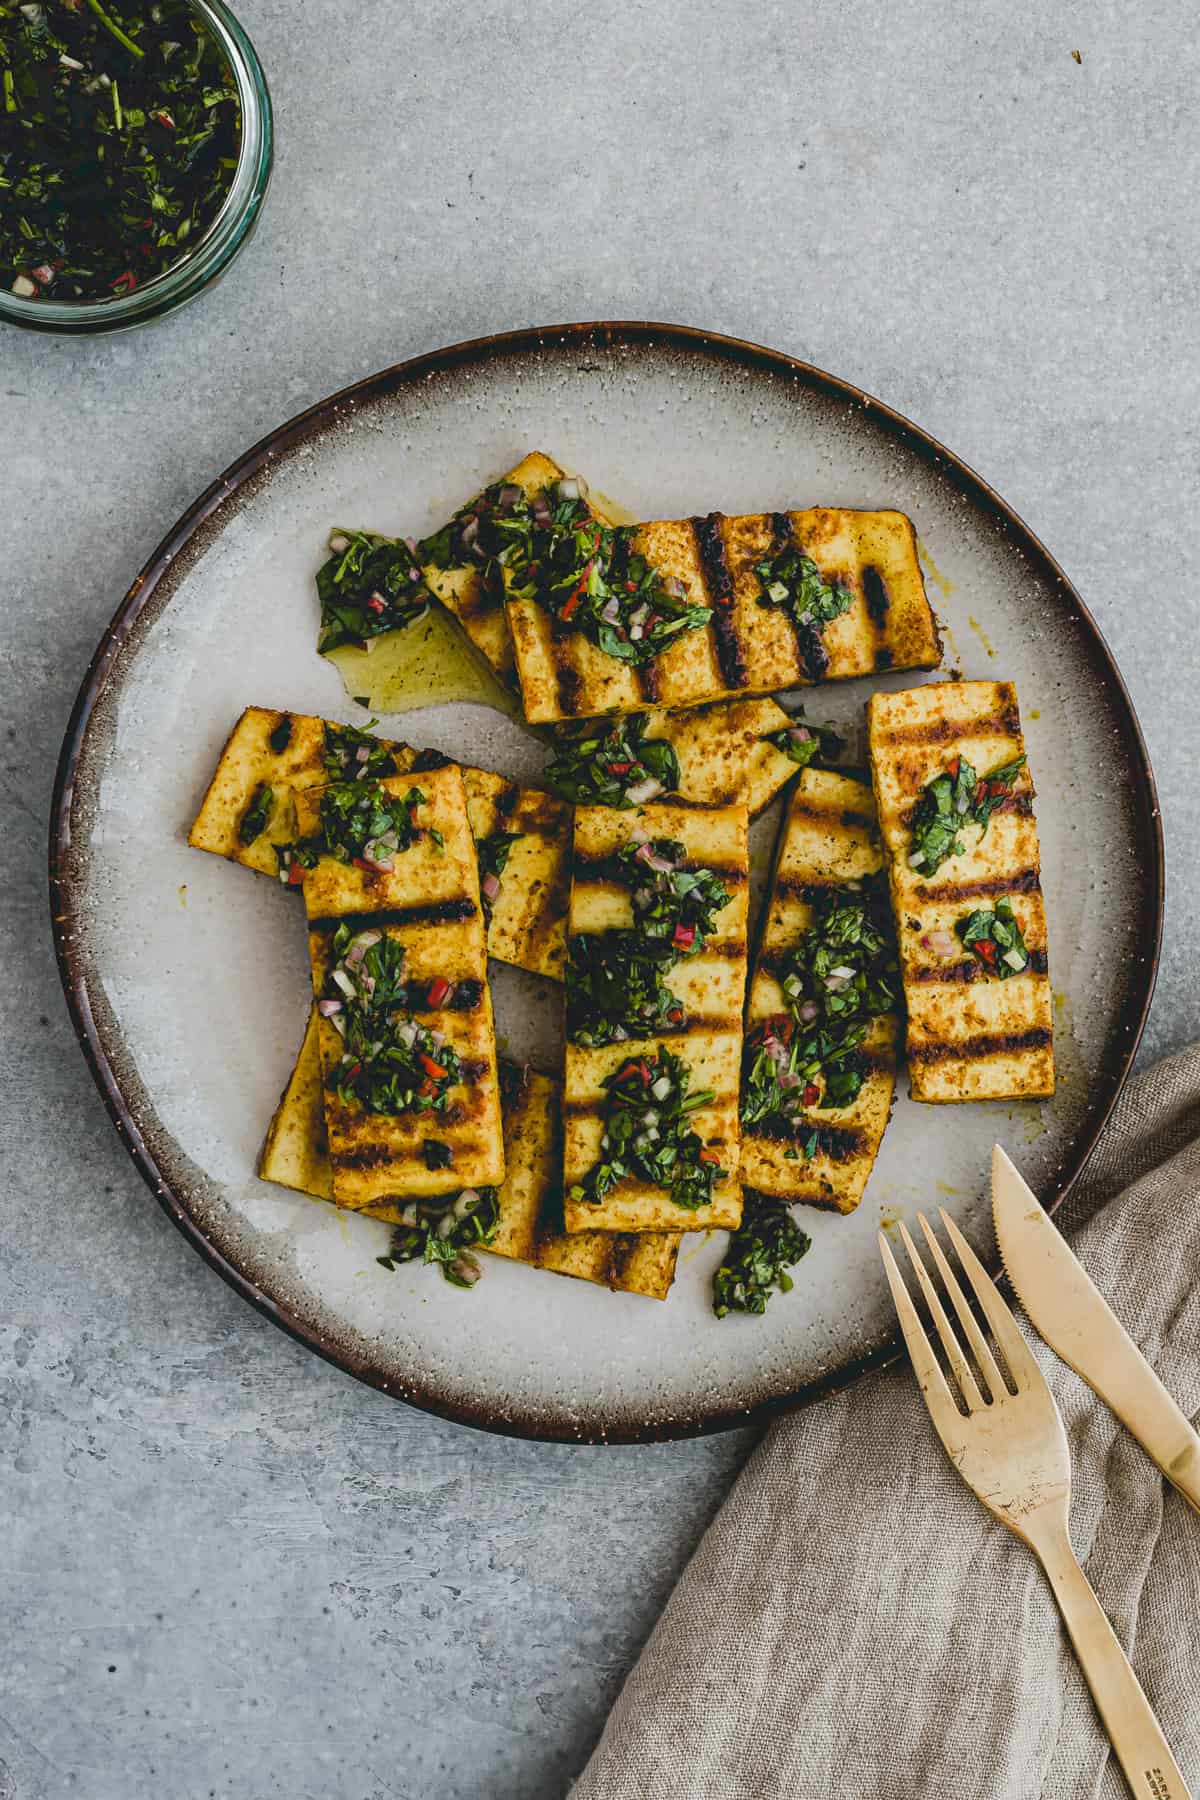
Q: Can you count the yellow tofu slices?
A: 8